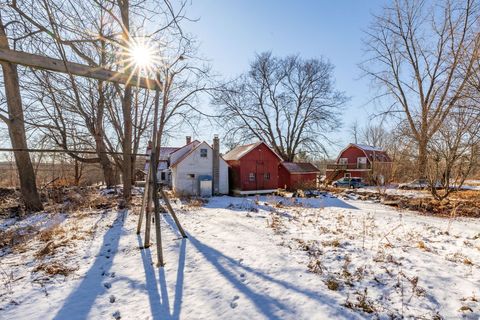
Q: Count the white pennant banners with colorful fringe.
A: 0